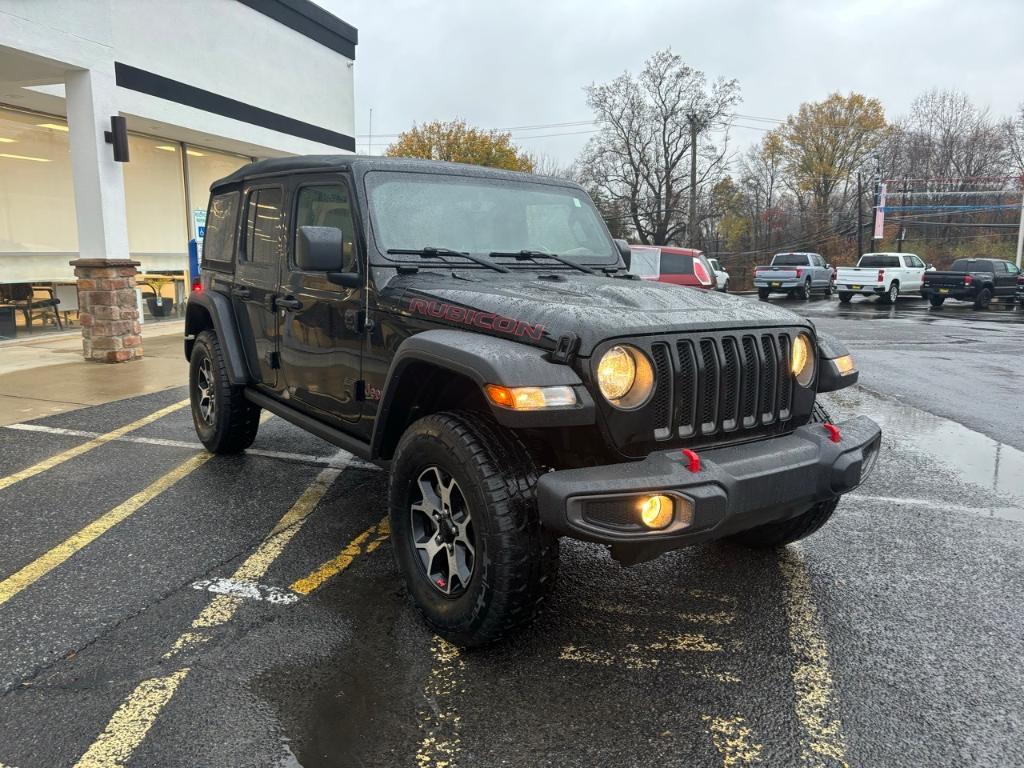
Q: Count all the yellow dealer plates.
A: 3